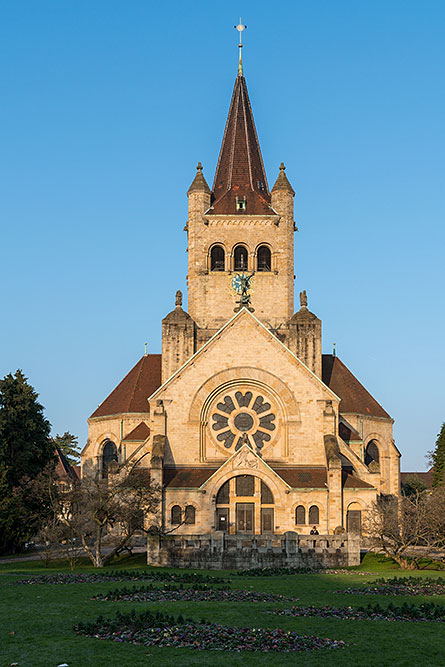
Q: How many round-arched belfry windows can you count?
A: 3